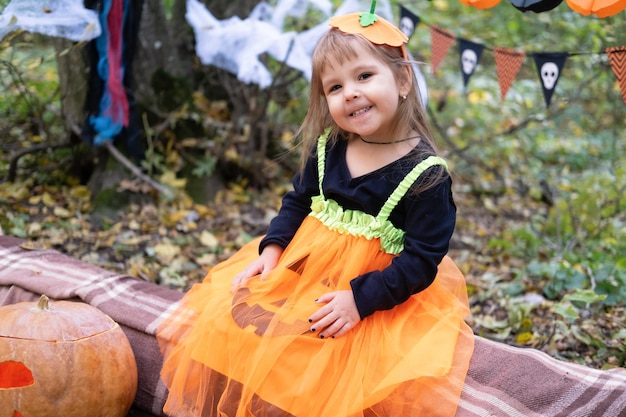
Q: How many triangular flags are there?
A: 6